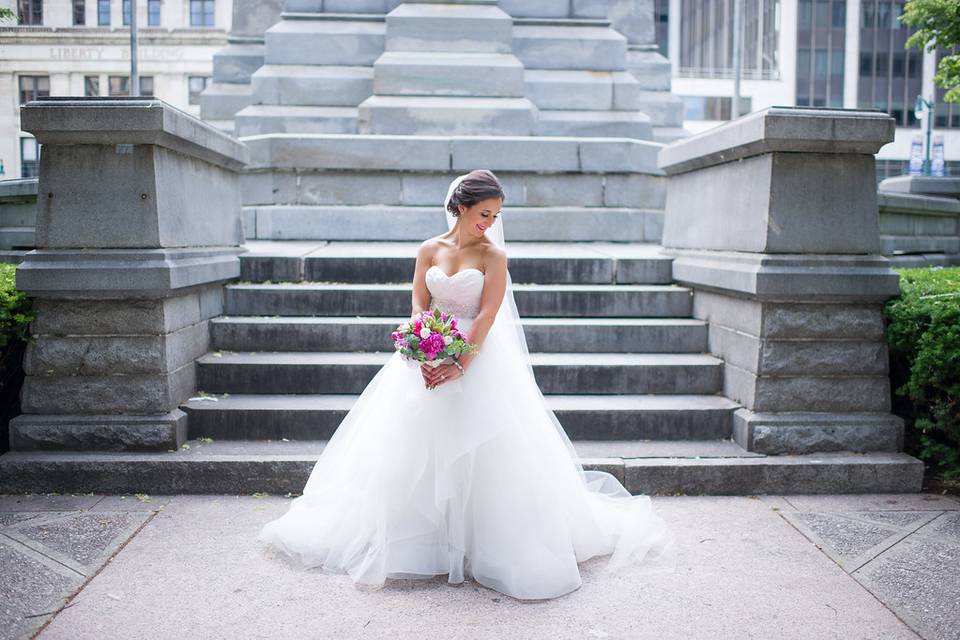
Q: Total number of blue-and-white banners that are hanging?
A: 2